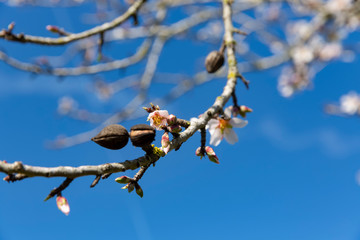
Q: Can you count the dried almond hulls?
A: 3